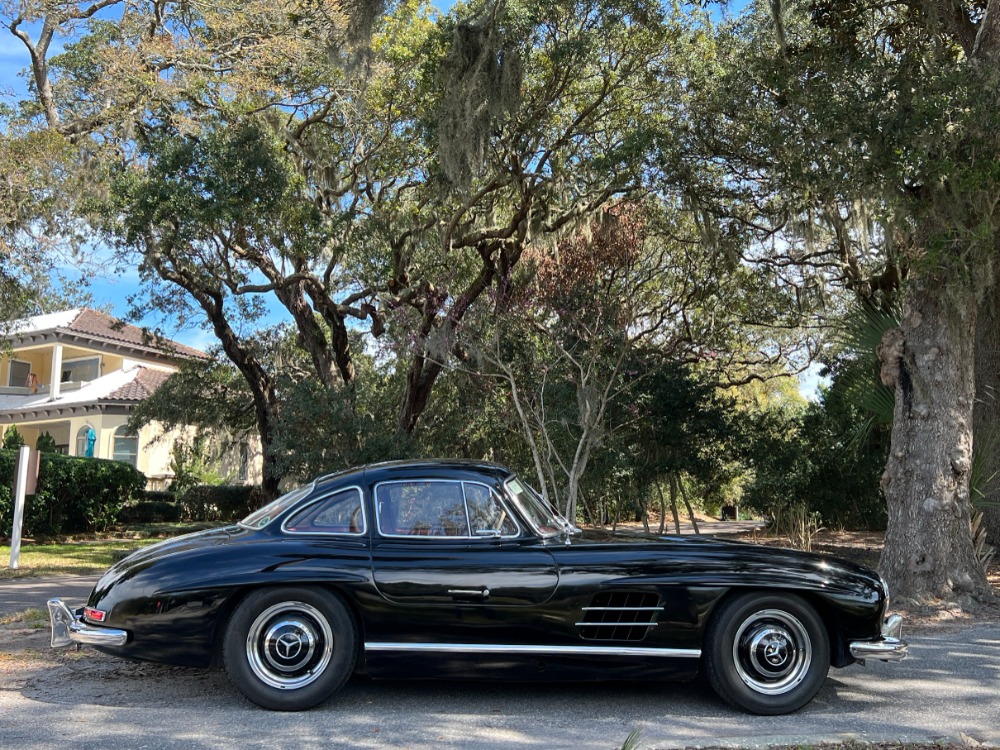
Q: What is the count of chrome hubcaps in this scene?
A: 2